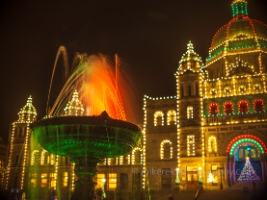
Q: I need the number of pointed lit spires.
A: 3